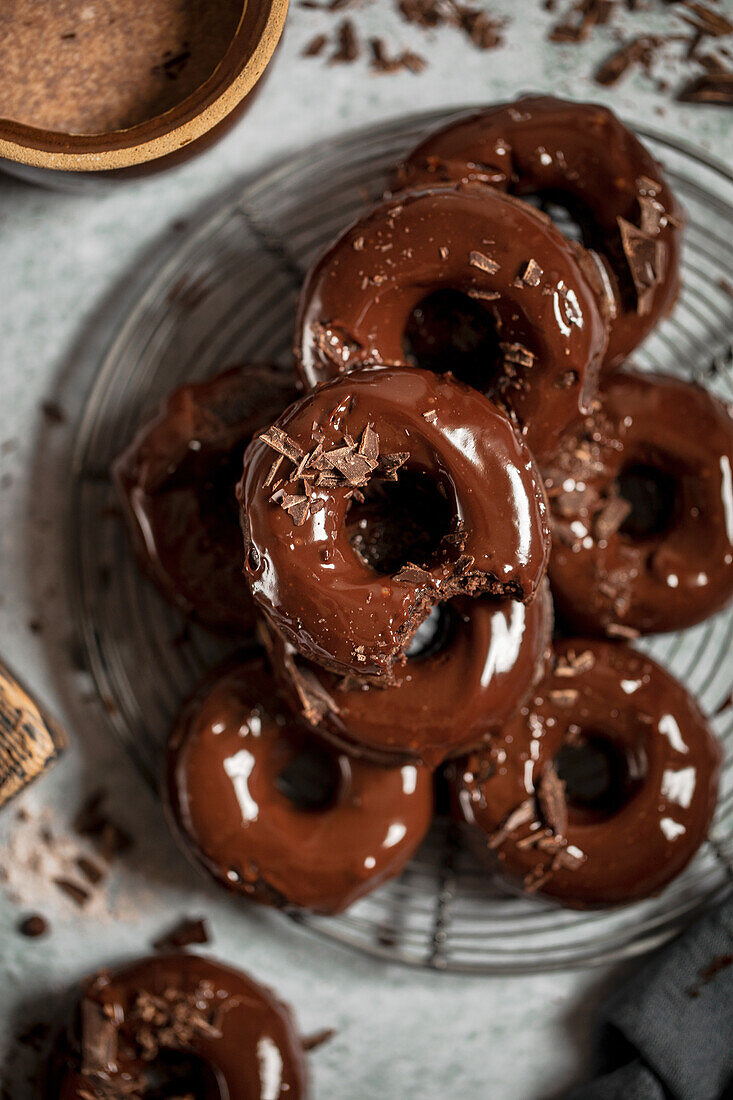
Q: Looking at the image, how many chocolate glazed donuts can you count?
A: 9